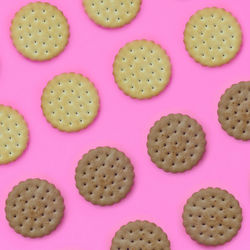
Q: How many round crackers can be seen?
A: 12